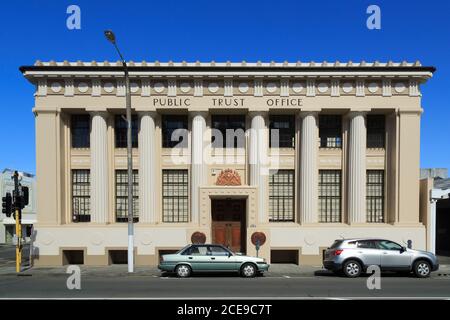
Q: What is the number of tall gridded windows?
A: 6